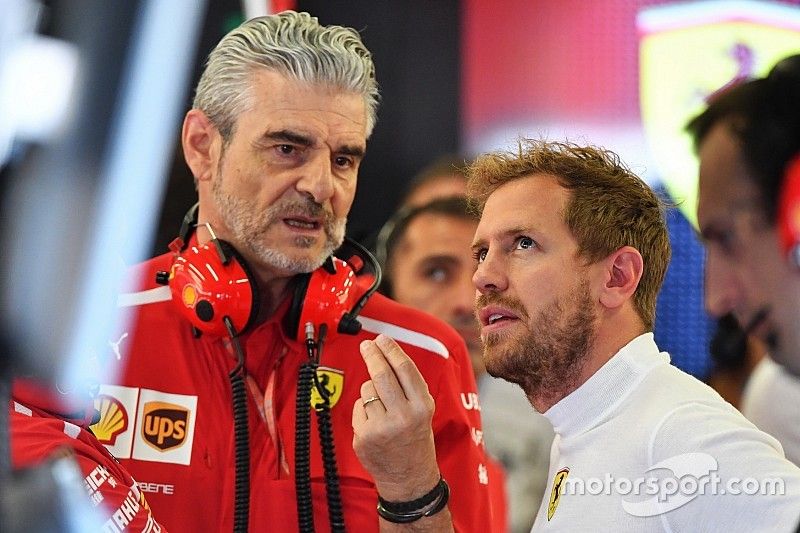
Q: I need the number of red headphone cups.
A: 3